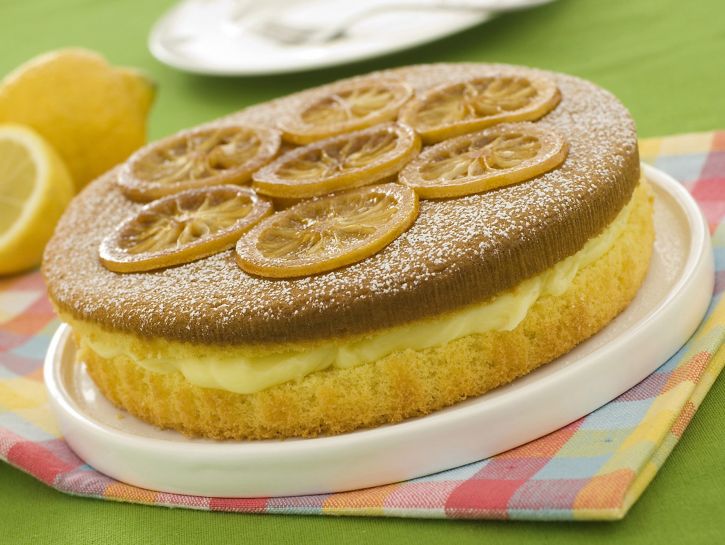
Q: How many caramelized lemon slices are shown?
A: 7